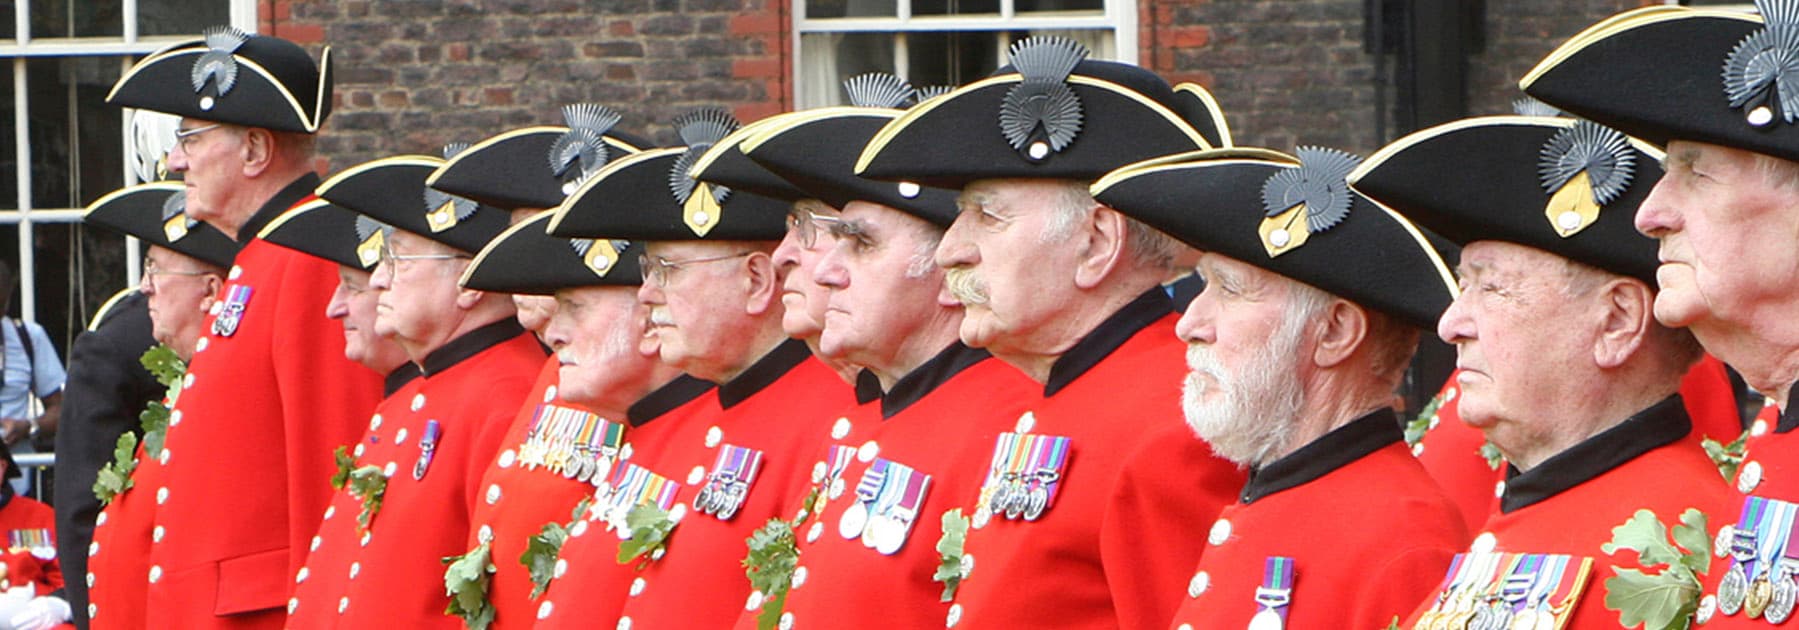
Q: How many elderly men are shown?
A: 13